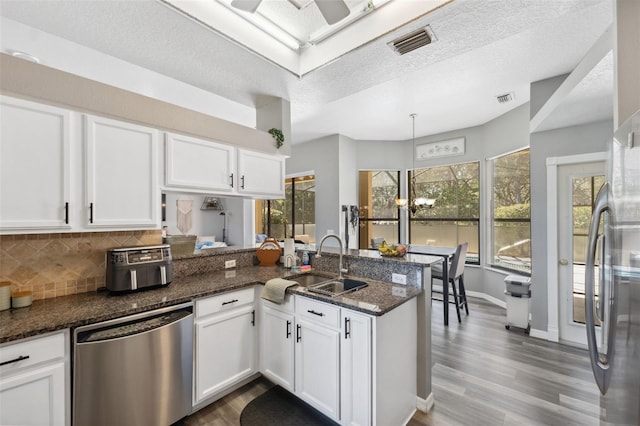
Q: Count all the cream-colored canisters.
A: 2